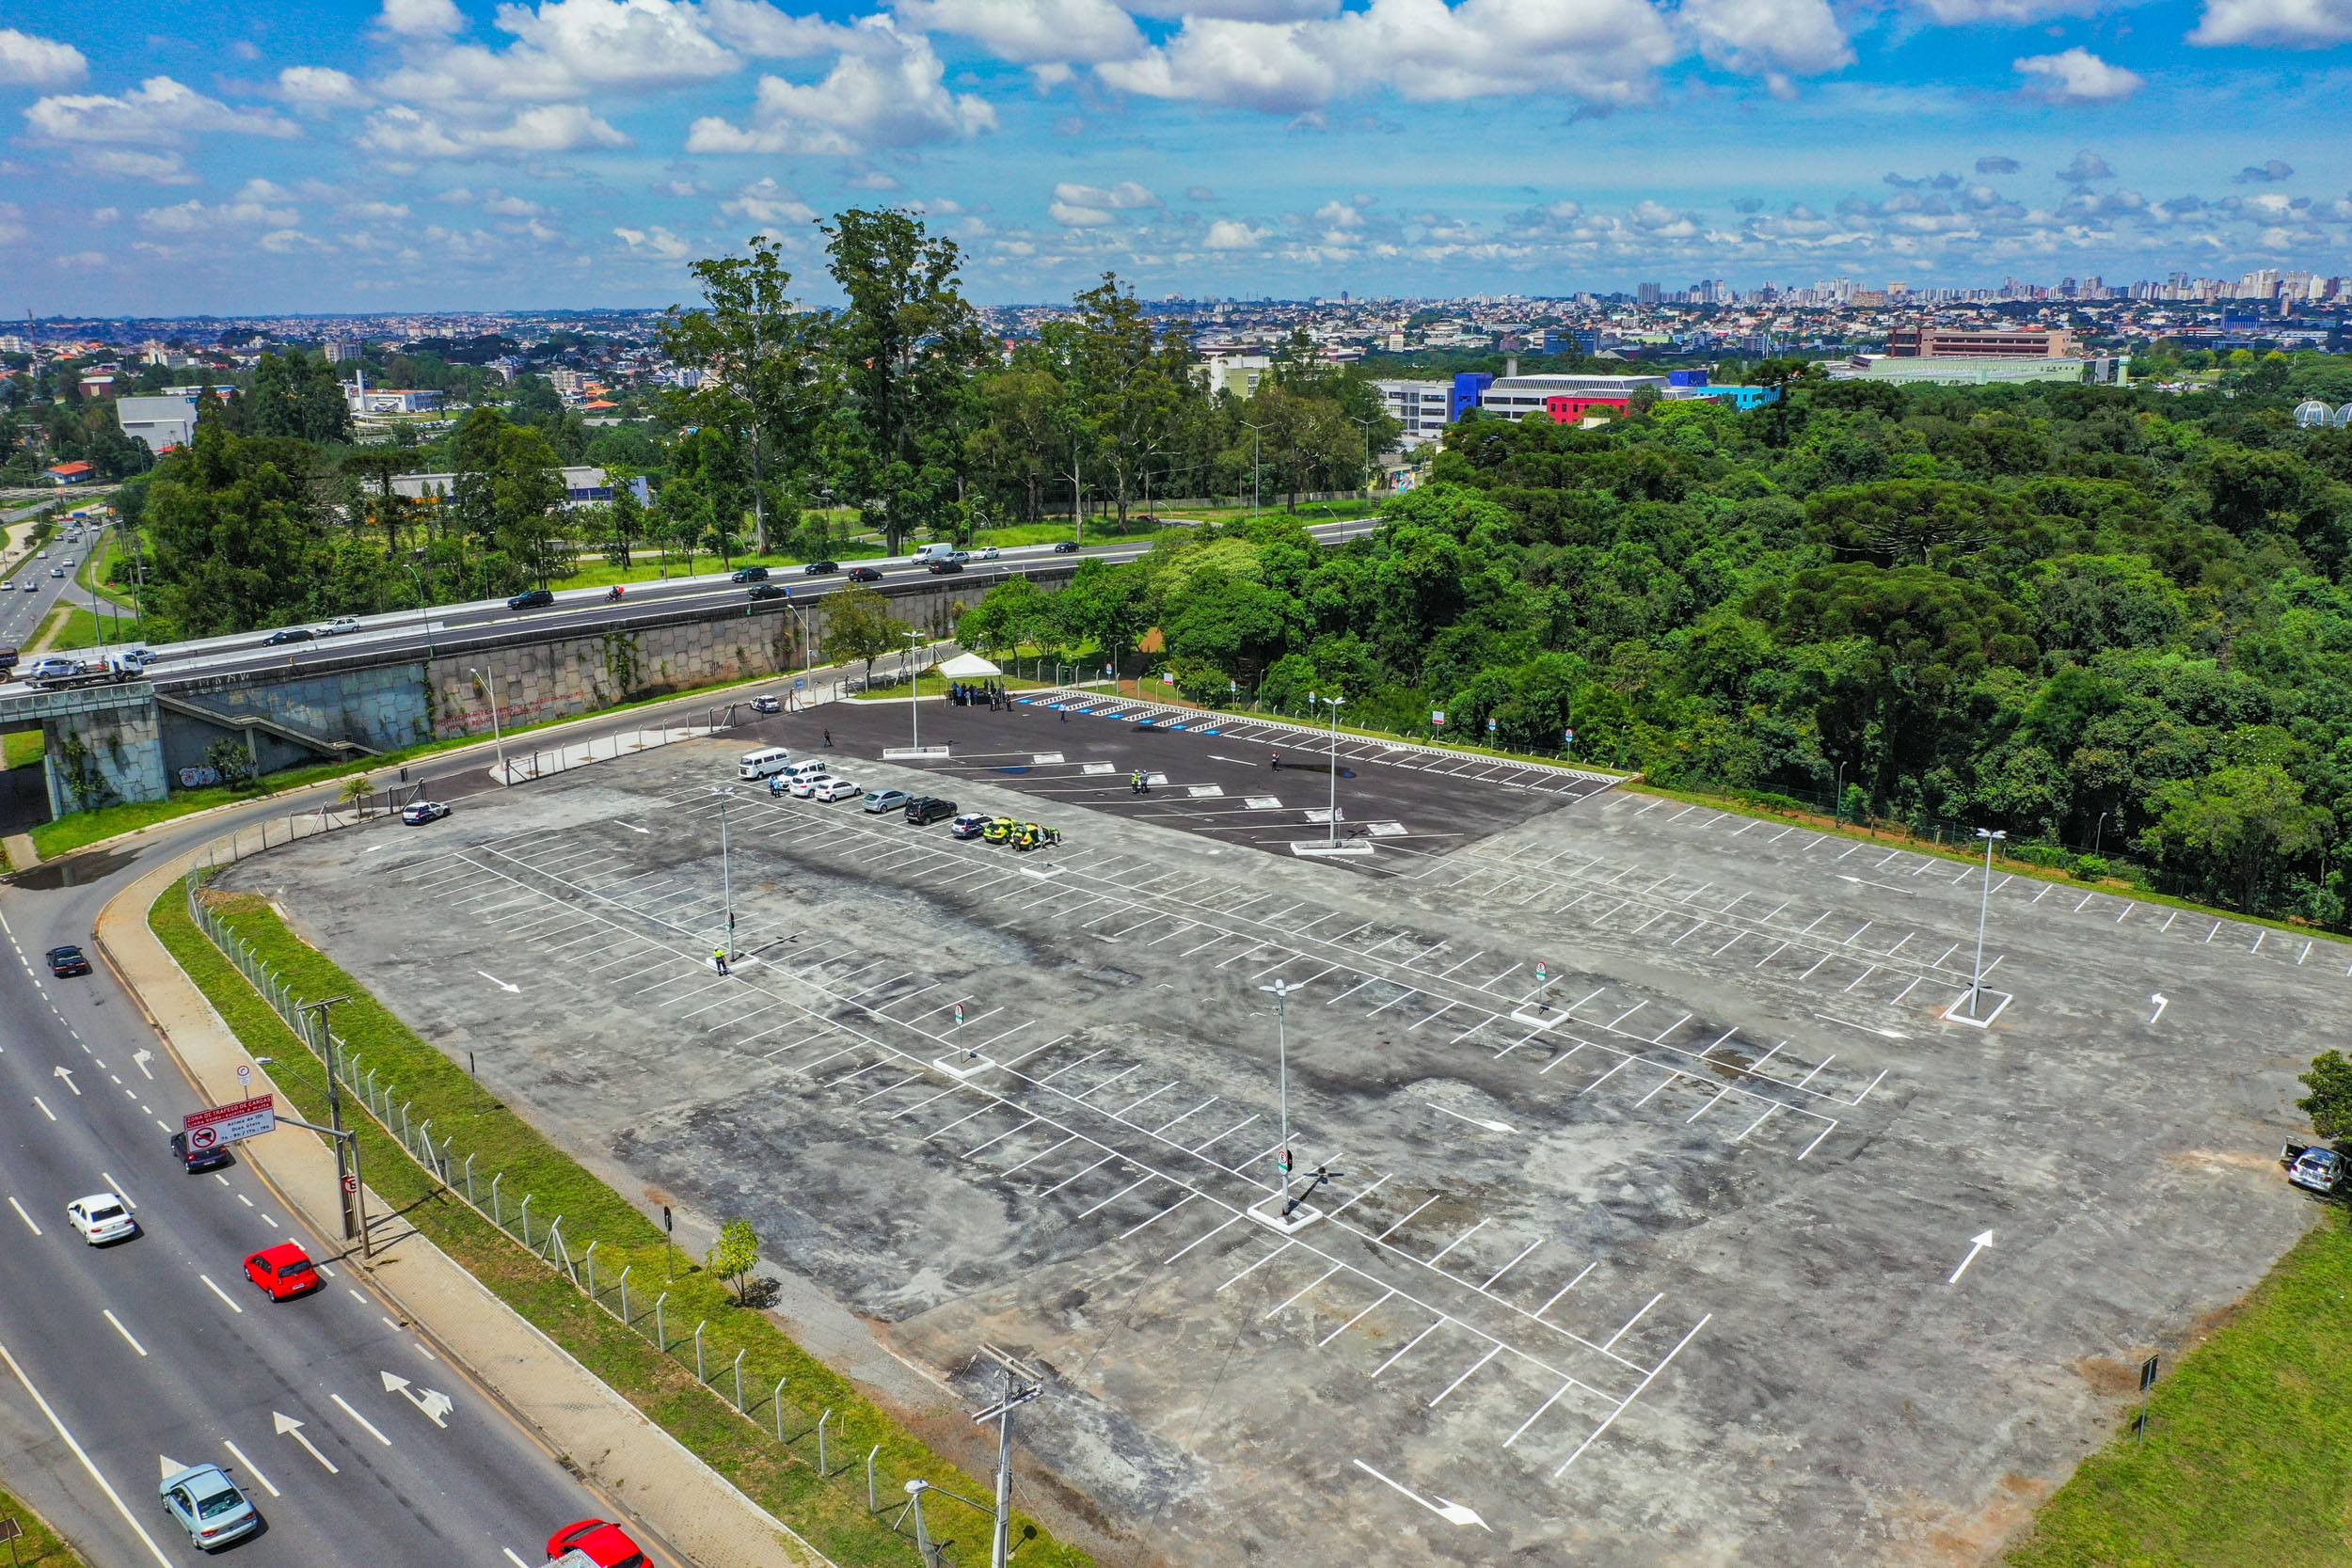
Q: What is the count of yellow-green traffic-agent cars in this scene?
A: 2